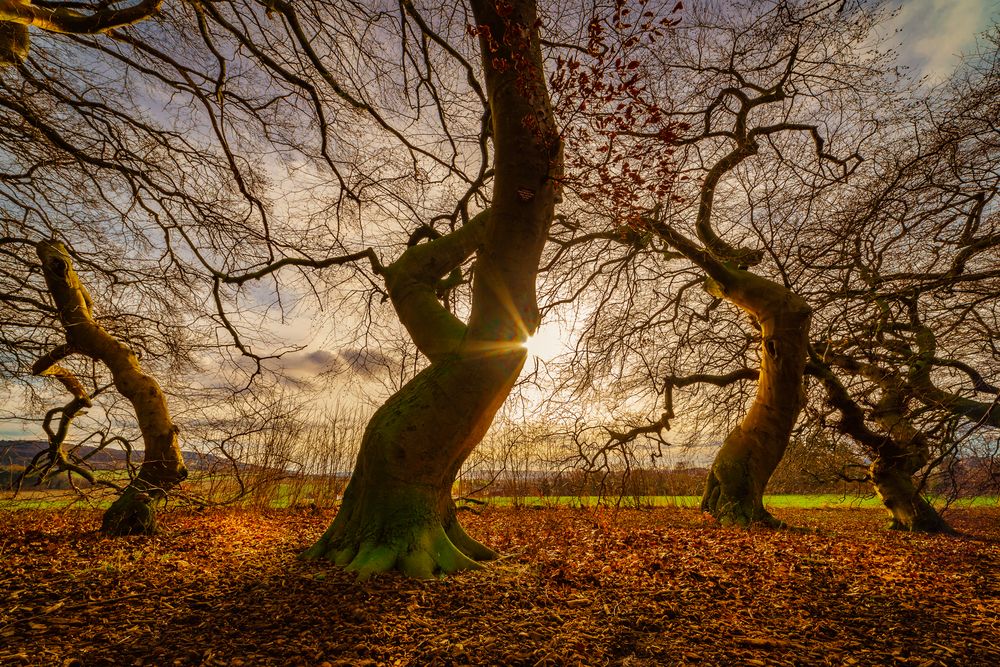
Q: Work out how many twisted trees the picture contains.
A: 4